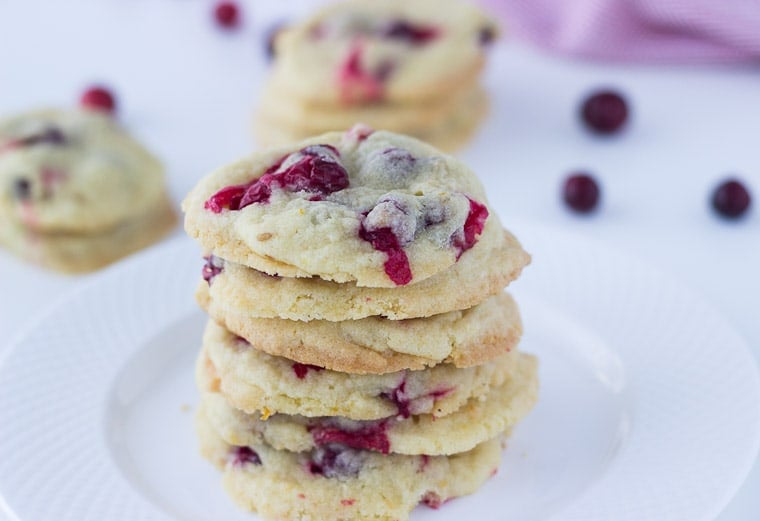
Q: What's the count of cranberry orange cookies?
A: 11